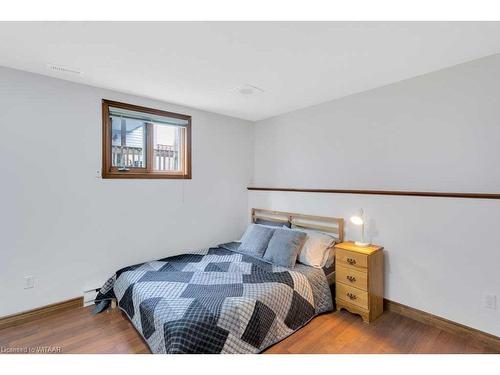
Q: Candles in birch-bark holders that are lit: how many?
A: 0